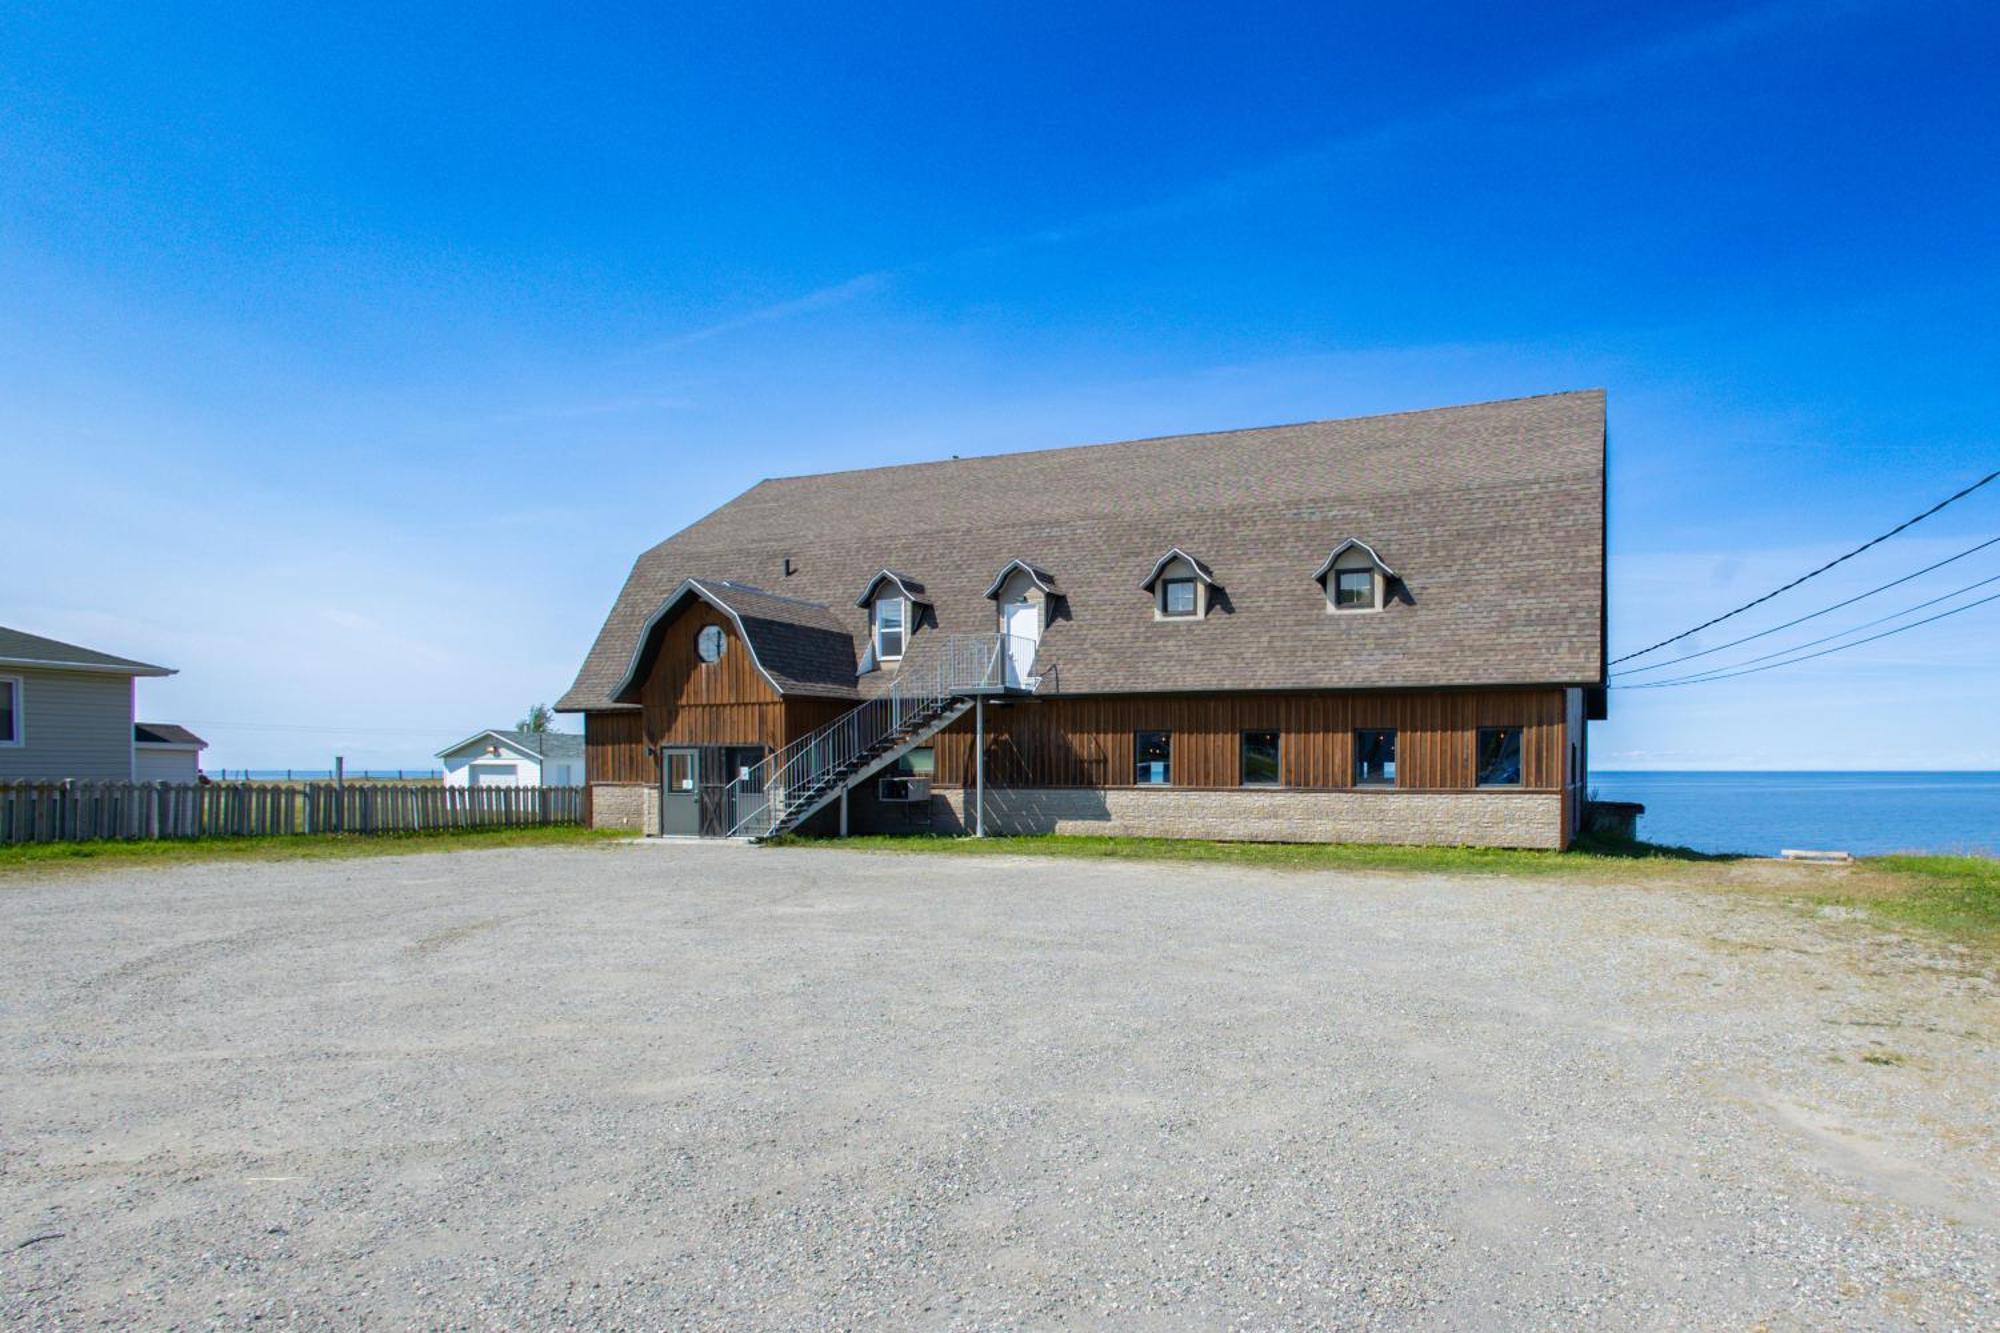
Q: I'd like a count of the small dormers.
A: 4